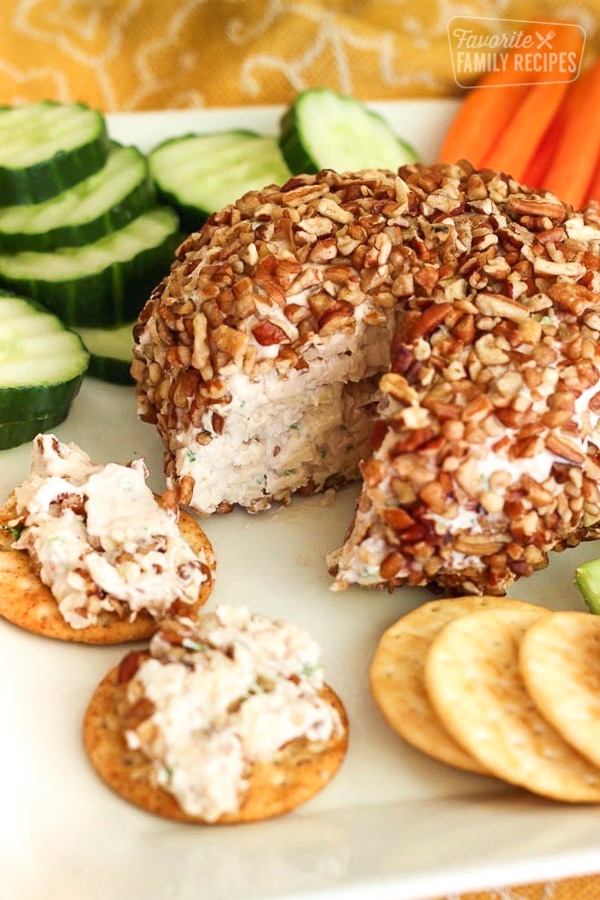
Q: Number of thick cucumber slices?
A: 7